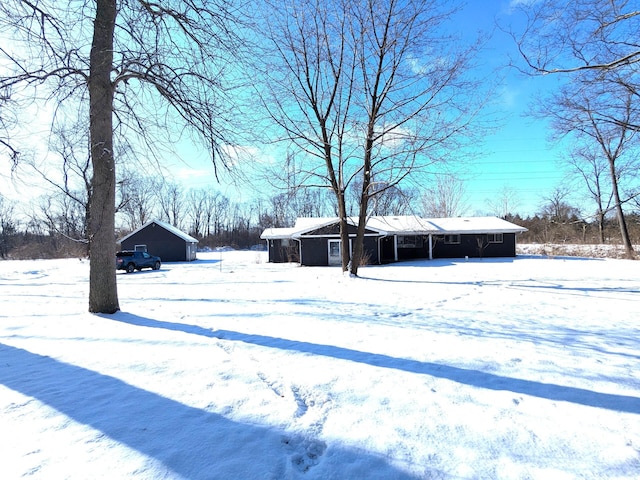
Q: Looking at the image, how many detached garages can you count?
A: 1